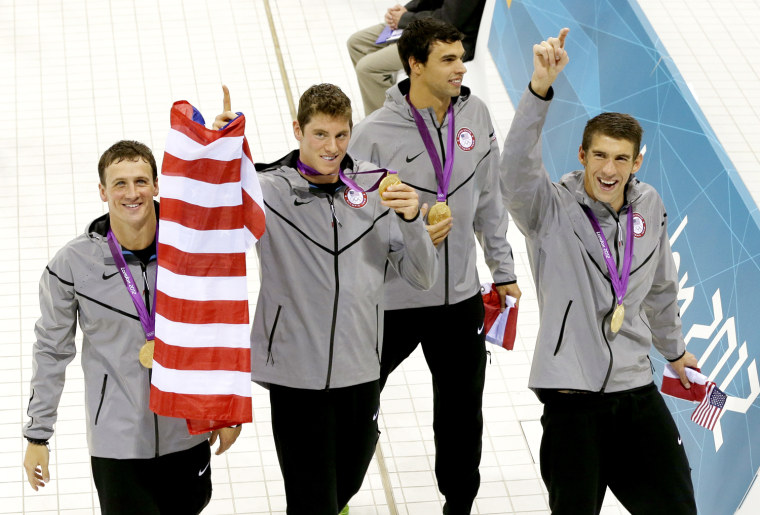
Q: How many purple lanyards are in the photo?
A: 4